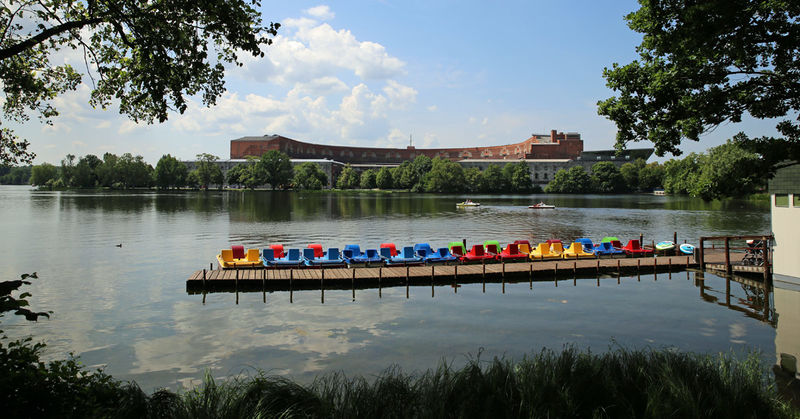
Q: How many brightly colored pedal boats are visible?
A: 12